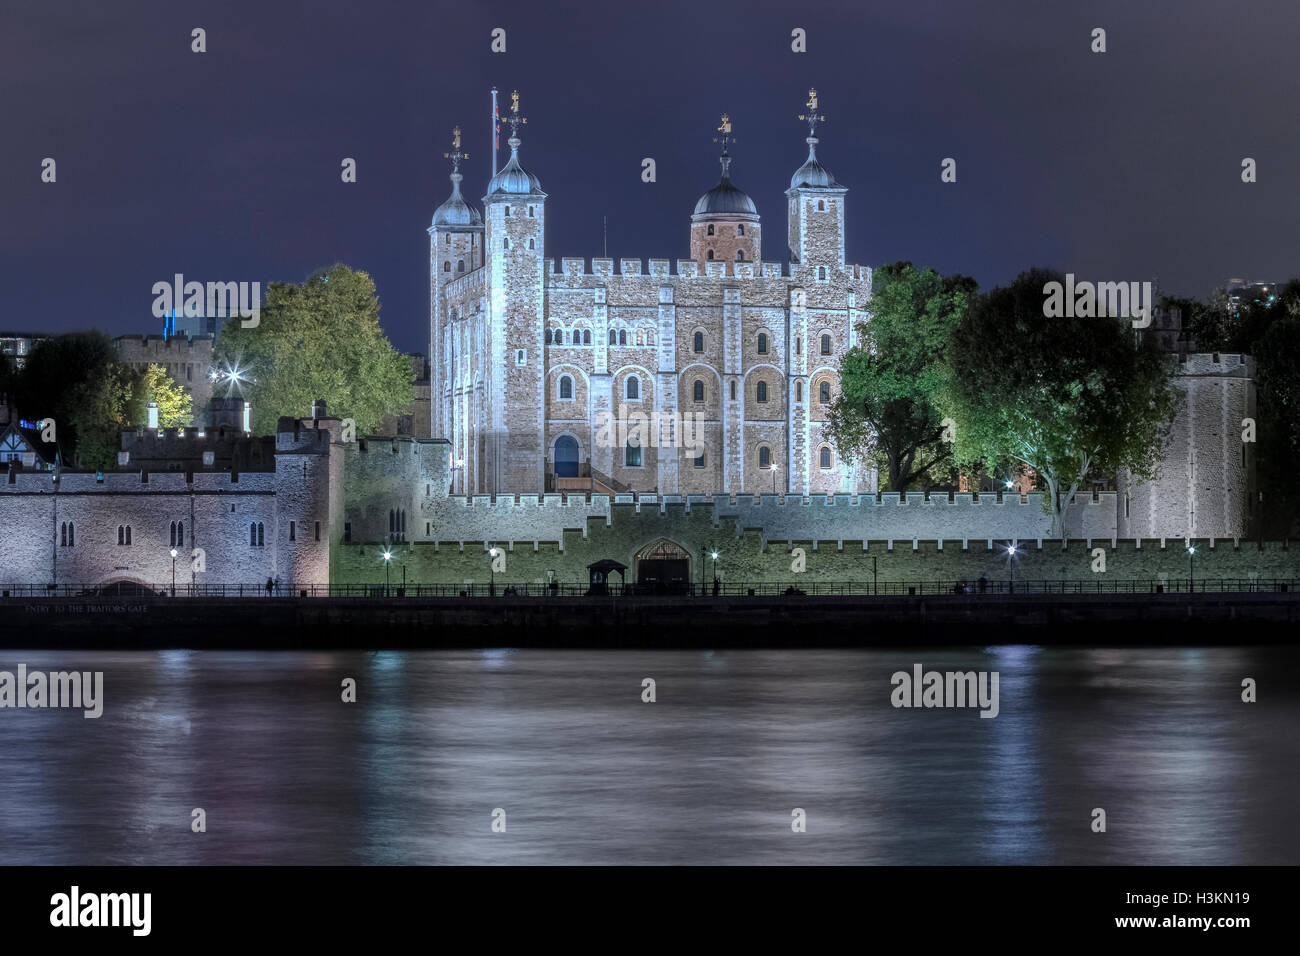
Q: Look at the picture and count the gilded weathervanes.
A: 4